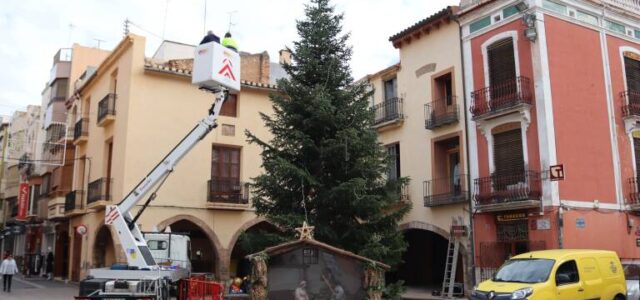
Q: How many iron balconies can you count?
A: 13